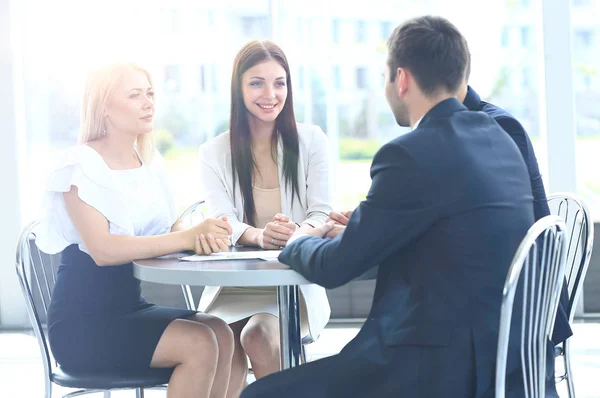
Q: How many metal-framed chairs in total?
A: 4